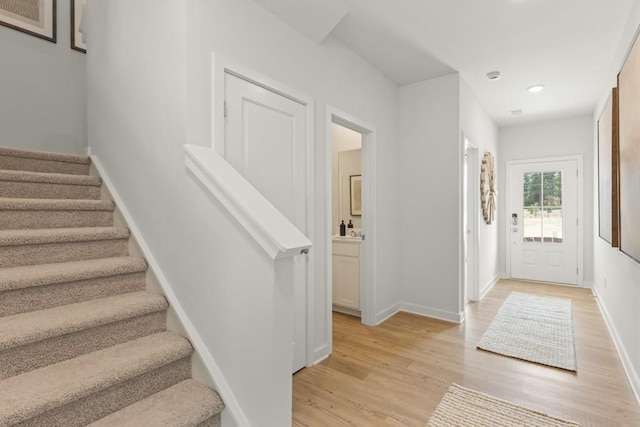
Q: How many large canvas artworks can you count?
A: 2